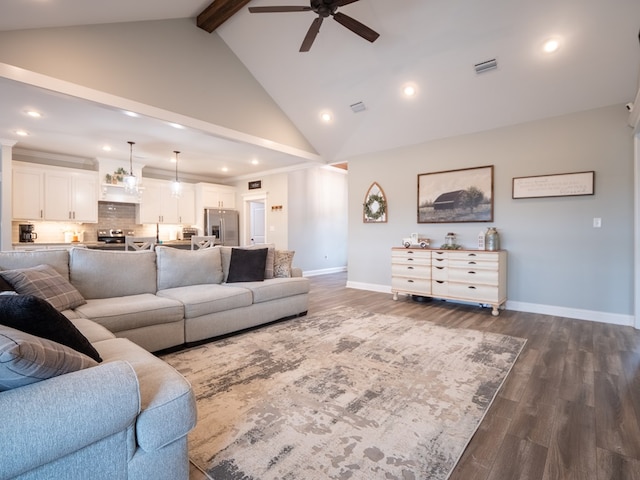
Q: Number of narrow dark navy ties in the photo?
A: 0